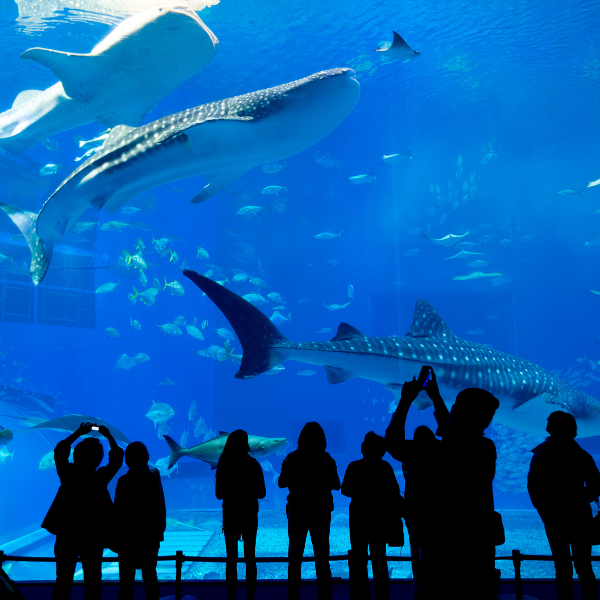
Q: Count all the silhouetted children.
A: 0